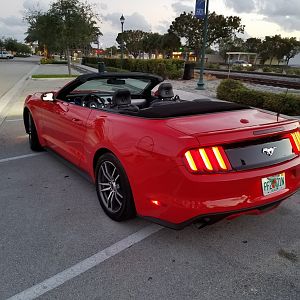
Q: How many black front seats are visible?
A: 2